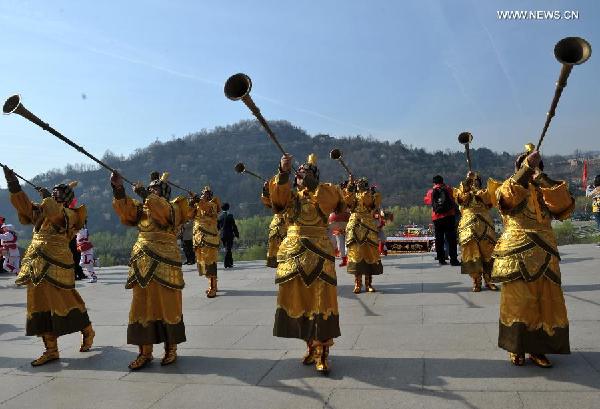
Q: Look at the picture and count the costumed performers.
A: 8